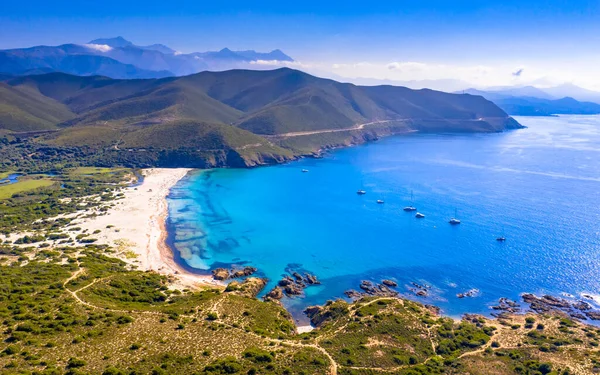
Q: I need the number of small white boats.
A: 7